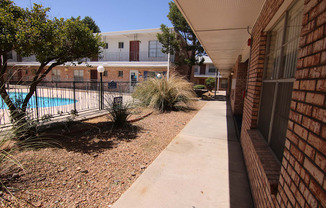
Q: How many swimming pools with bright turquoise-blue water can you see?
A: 1